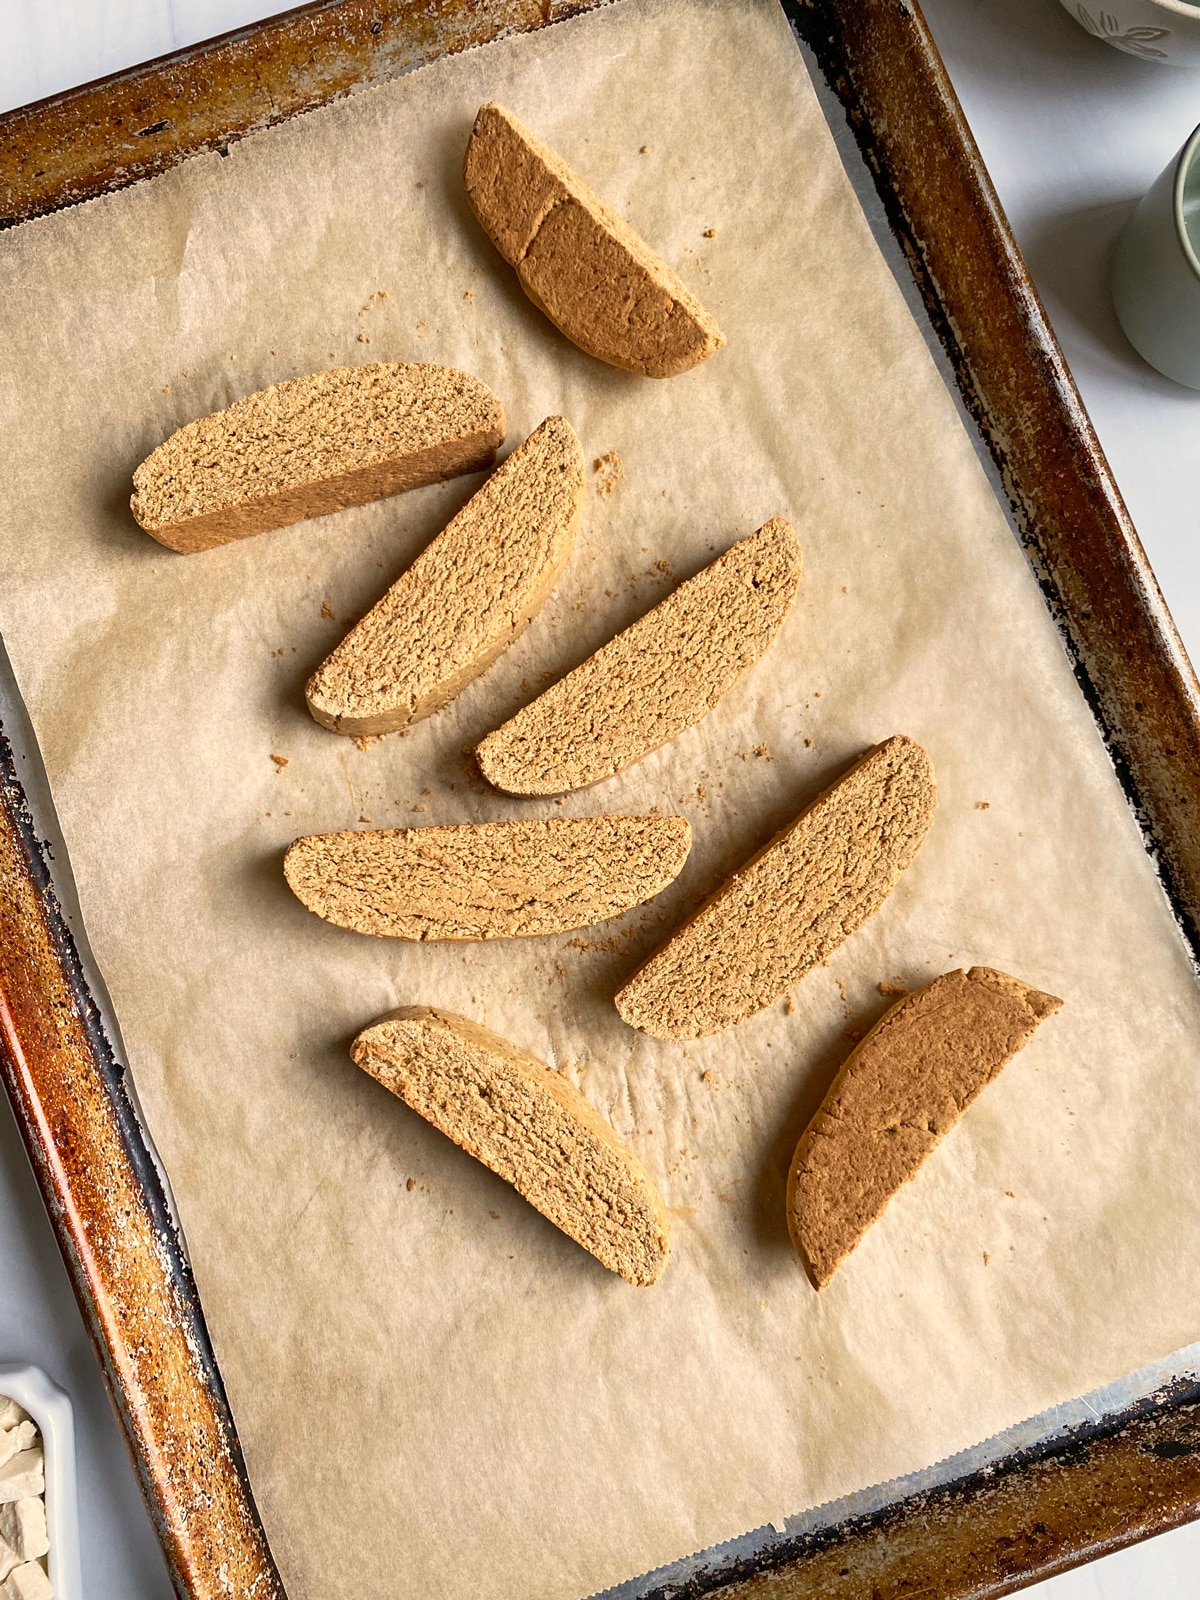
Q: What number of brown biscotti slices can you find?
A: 8